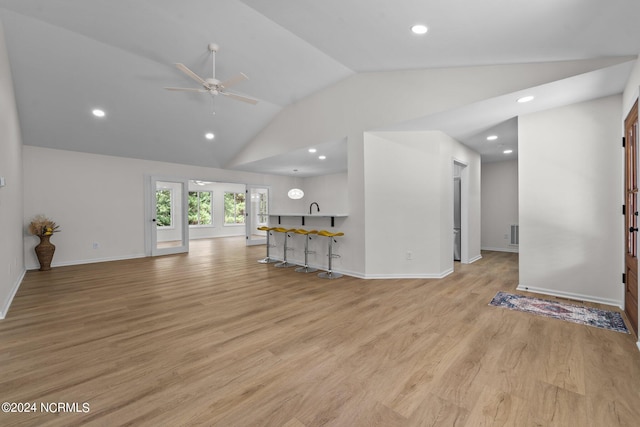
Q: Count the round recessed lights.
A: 8